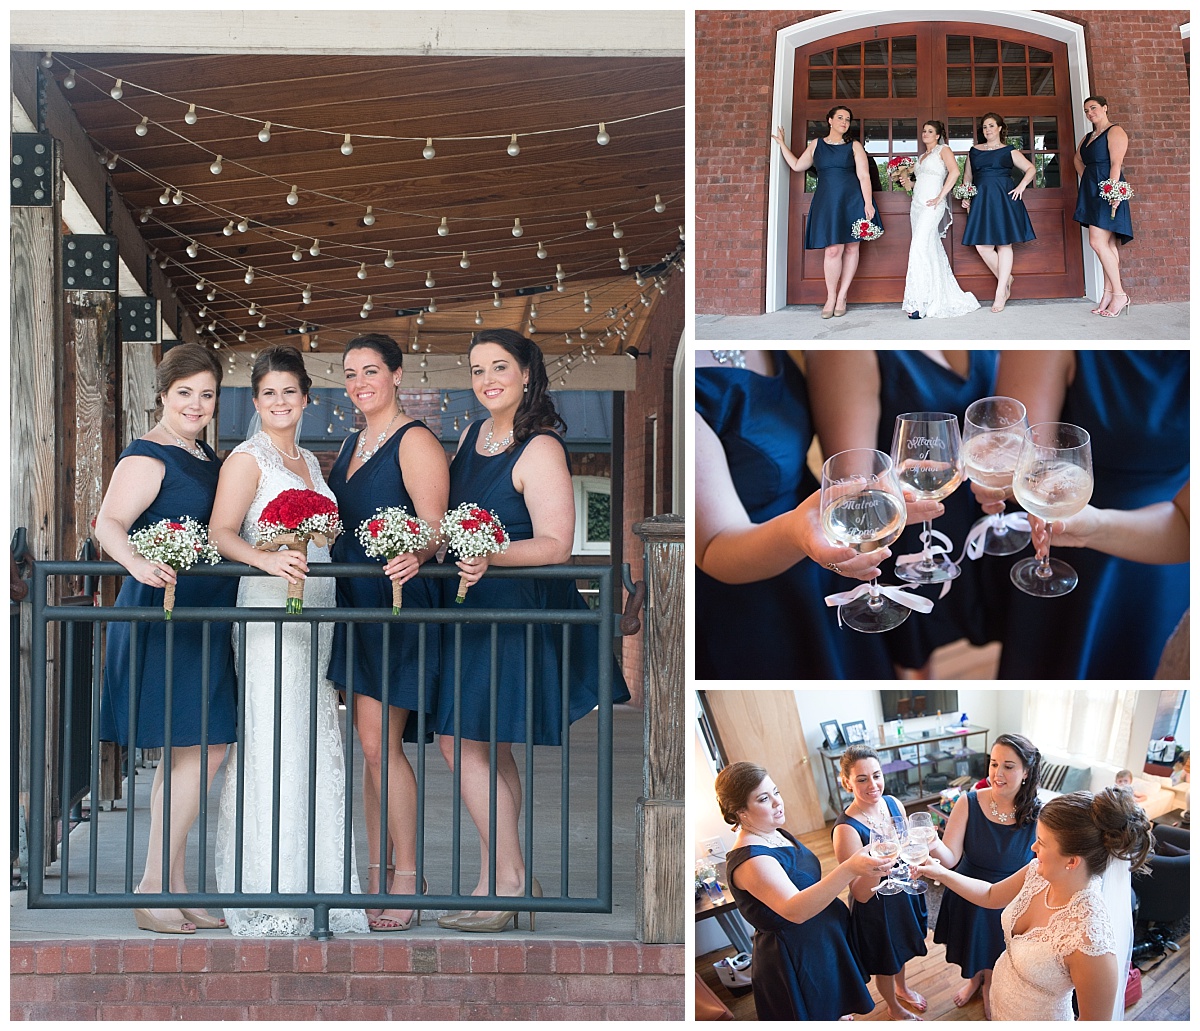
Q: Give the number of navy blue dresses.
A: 12